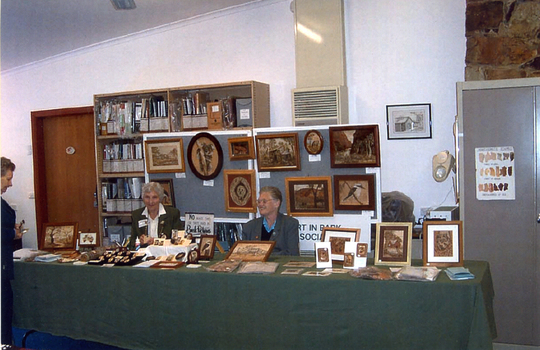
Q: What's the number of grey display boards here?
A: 2